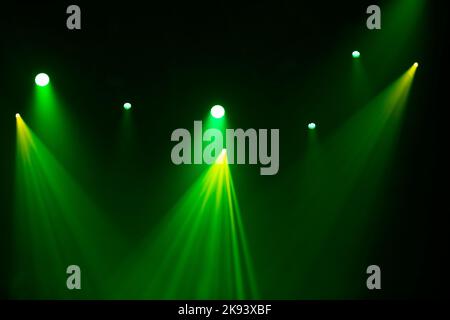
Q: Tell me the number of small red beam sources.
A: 0